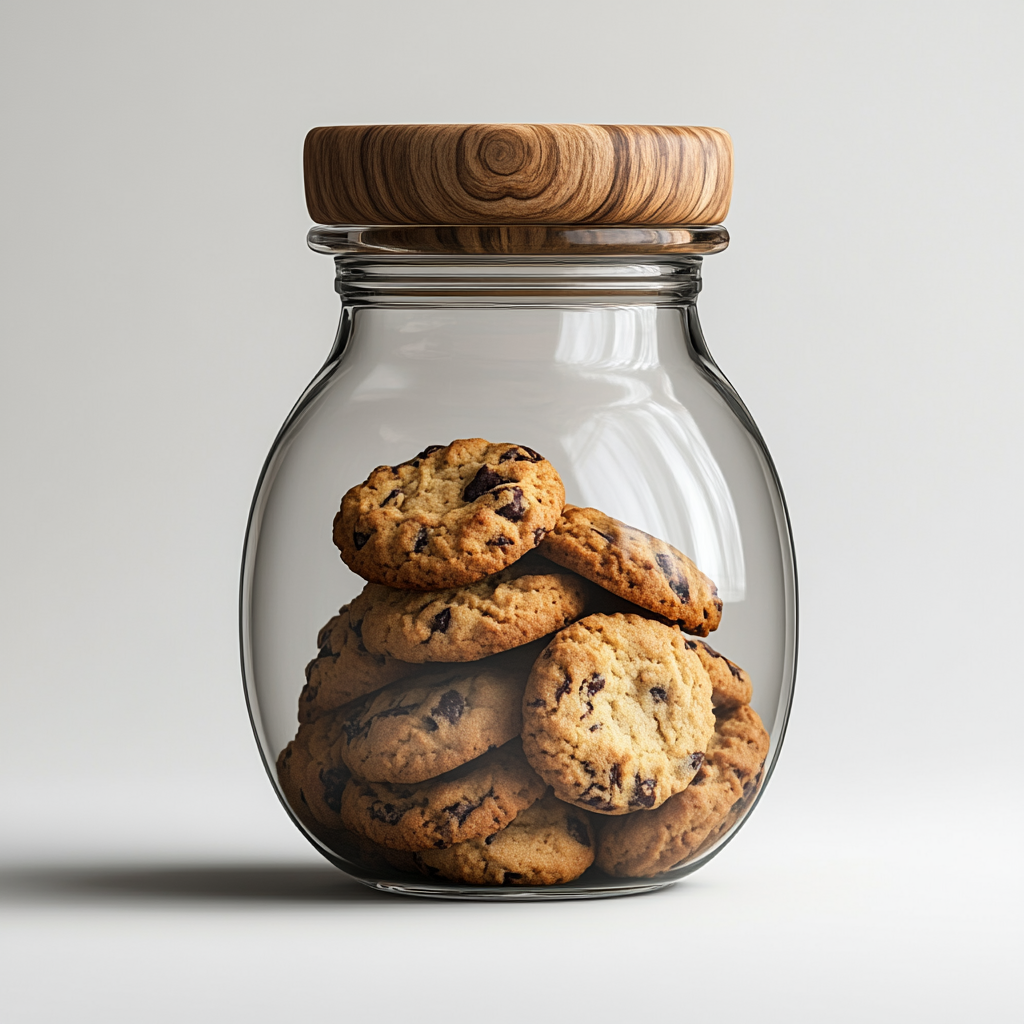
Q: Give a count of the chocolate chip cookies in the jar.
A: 11